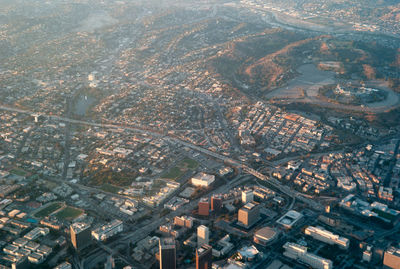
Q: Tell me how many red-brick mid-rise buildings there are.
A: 2